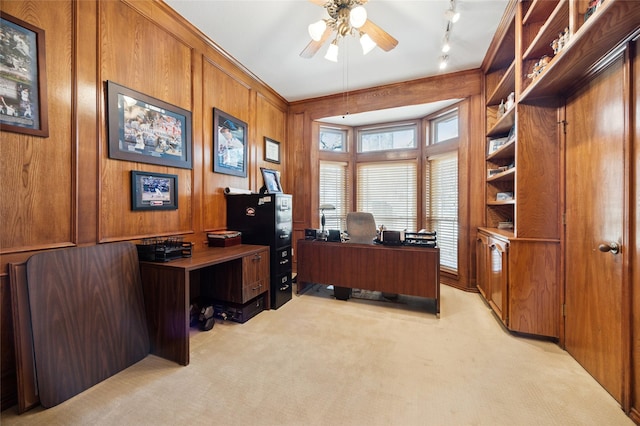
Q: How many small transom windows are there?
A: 3